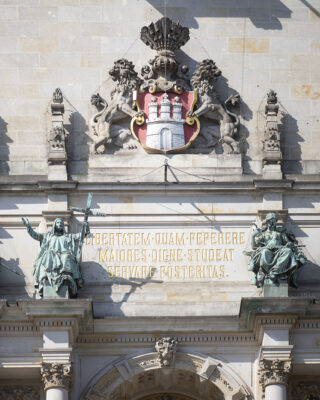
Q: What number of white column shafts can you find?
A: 2